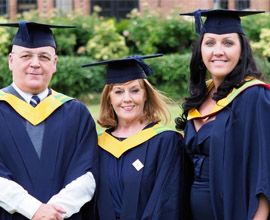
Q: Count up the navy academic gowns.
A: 3